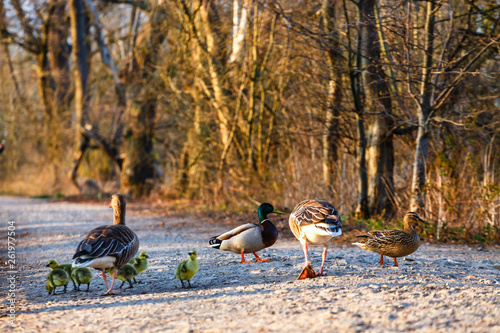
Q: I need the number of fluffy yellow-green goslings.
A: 6